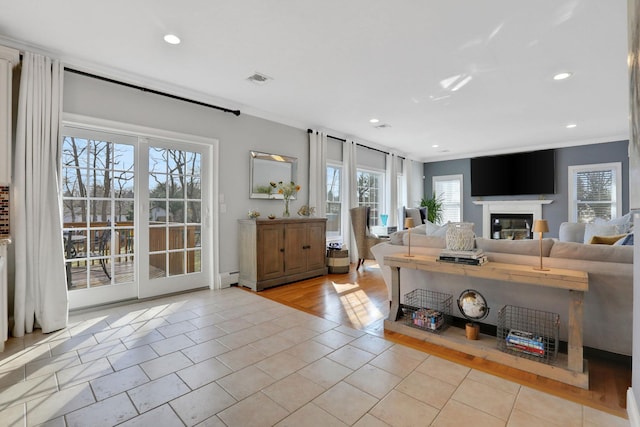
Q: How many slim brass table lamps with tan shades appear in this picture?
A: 2